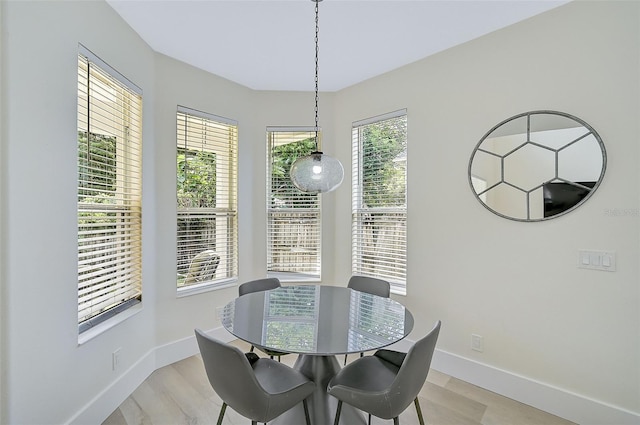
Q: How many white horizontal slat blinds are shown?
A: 4